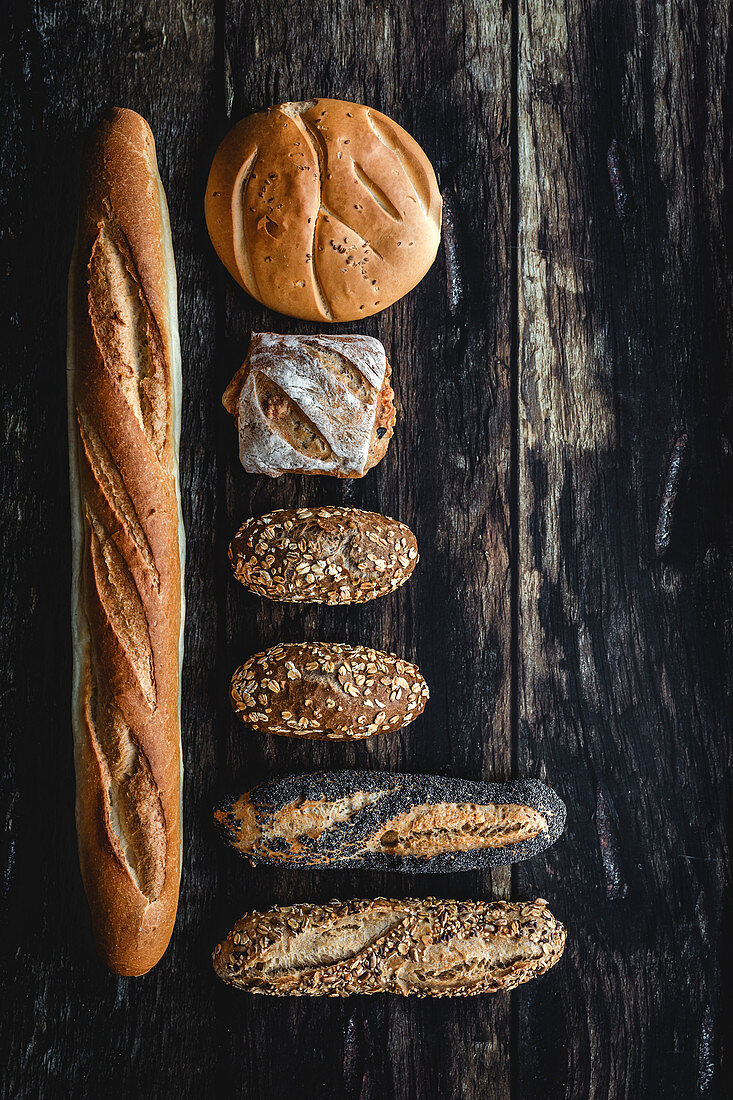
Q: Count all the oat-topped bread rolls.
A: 2